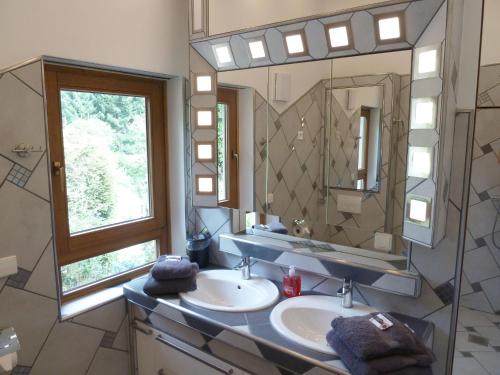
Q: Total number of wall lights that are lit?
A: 13